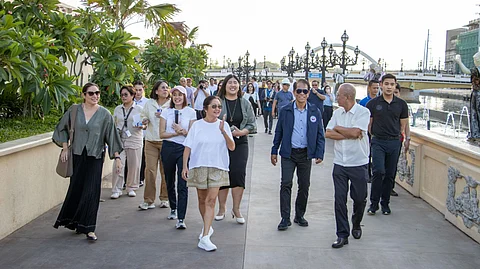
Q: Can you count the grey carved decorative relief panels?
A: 2